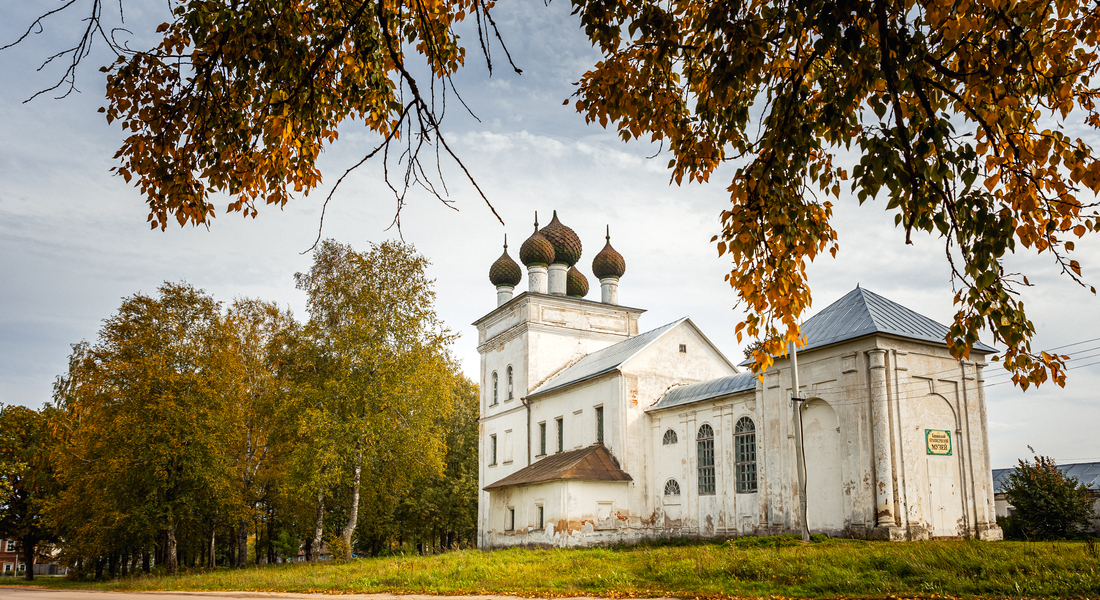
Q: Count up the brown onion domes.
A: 5